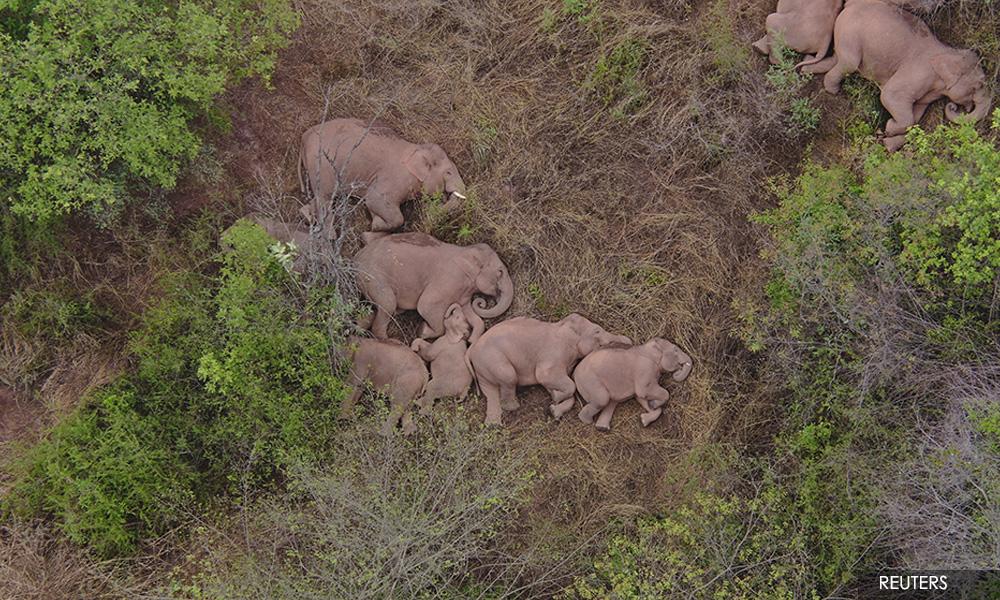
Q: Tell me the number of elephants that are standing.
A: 0